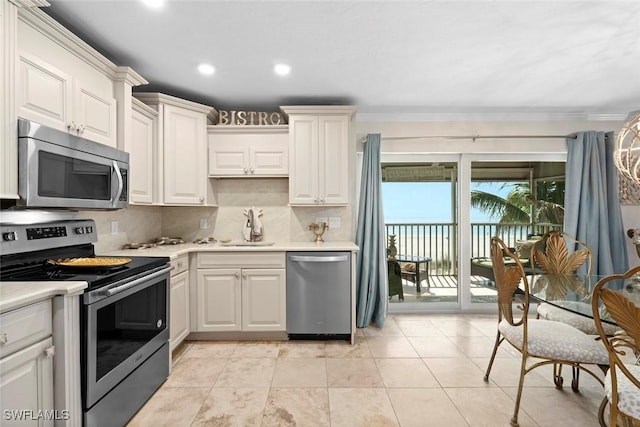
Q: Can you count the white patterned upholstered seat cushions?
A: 3